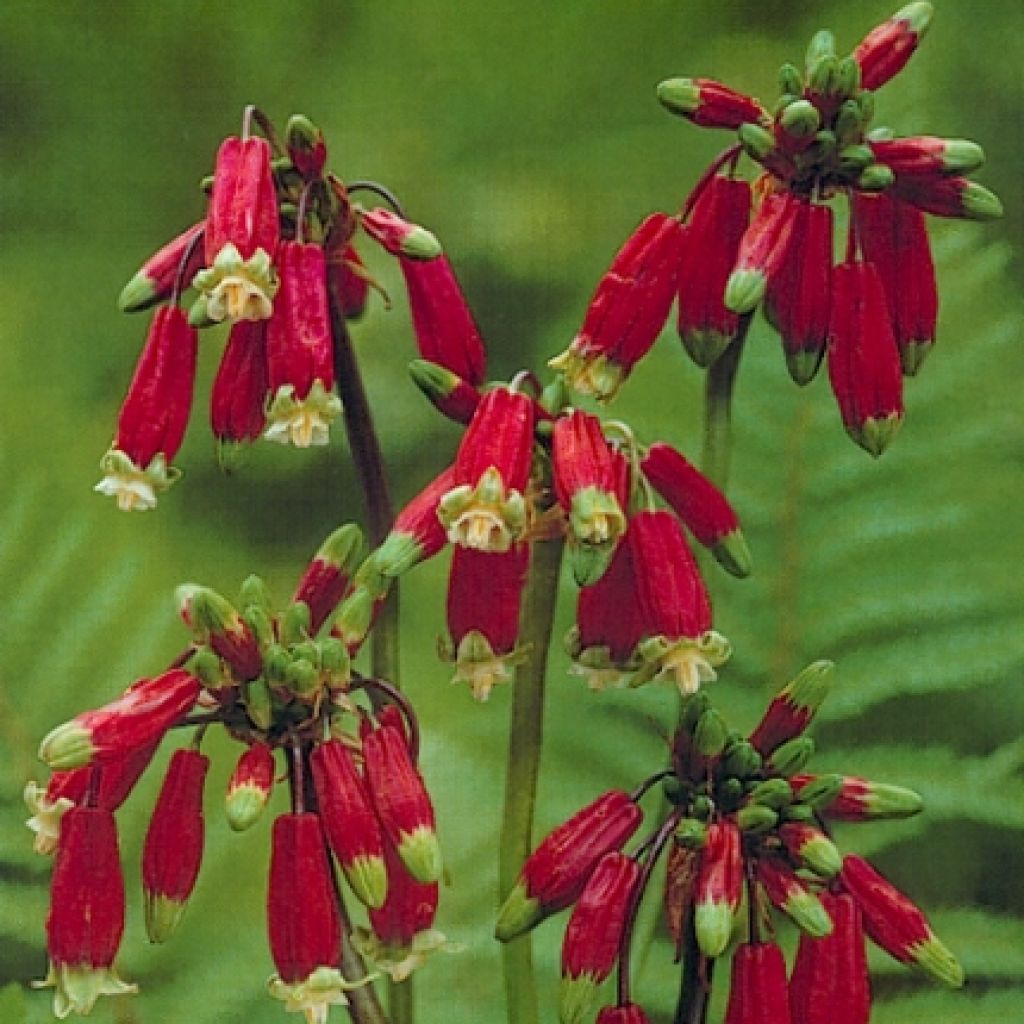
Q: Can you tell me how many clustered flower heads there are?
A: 5